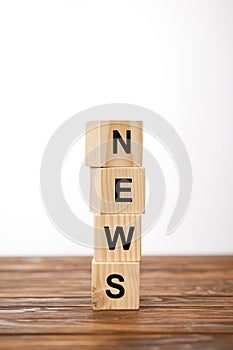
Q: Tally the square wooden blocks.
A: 4